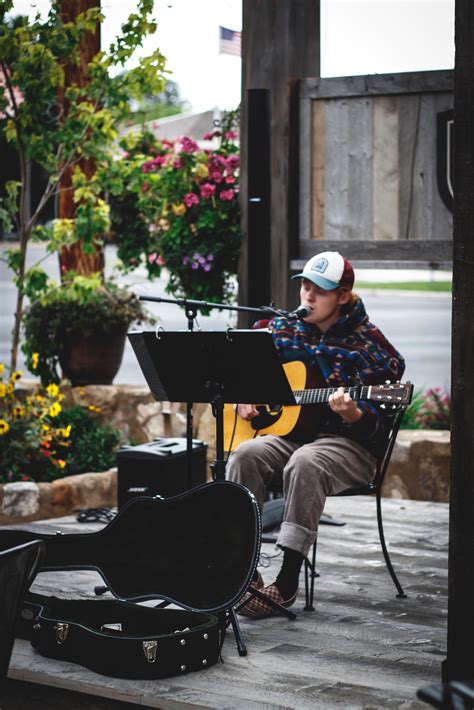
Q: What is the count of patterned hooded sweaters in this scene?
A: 1